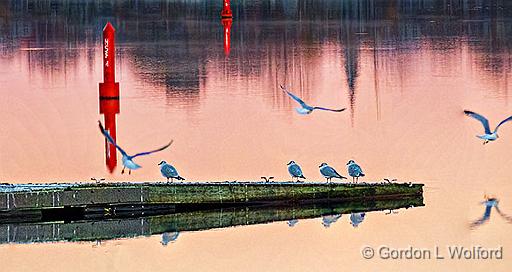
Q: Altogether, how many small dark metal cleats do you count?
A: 3